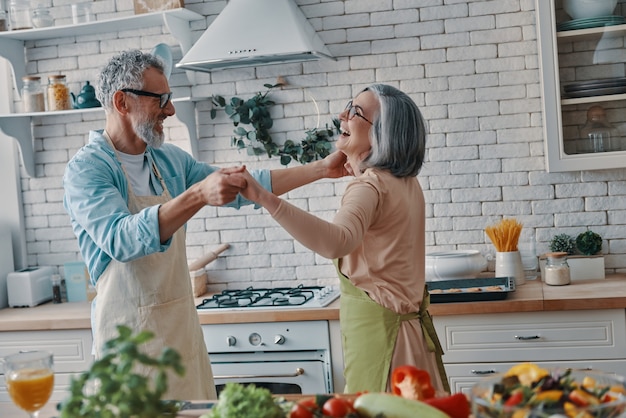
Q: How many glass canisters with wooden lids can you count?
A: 3